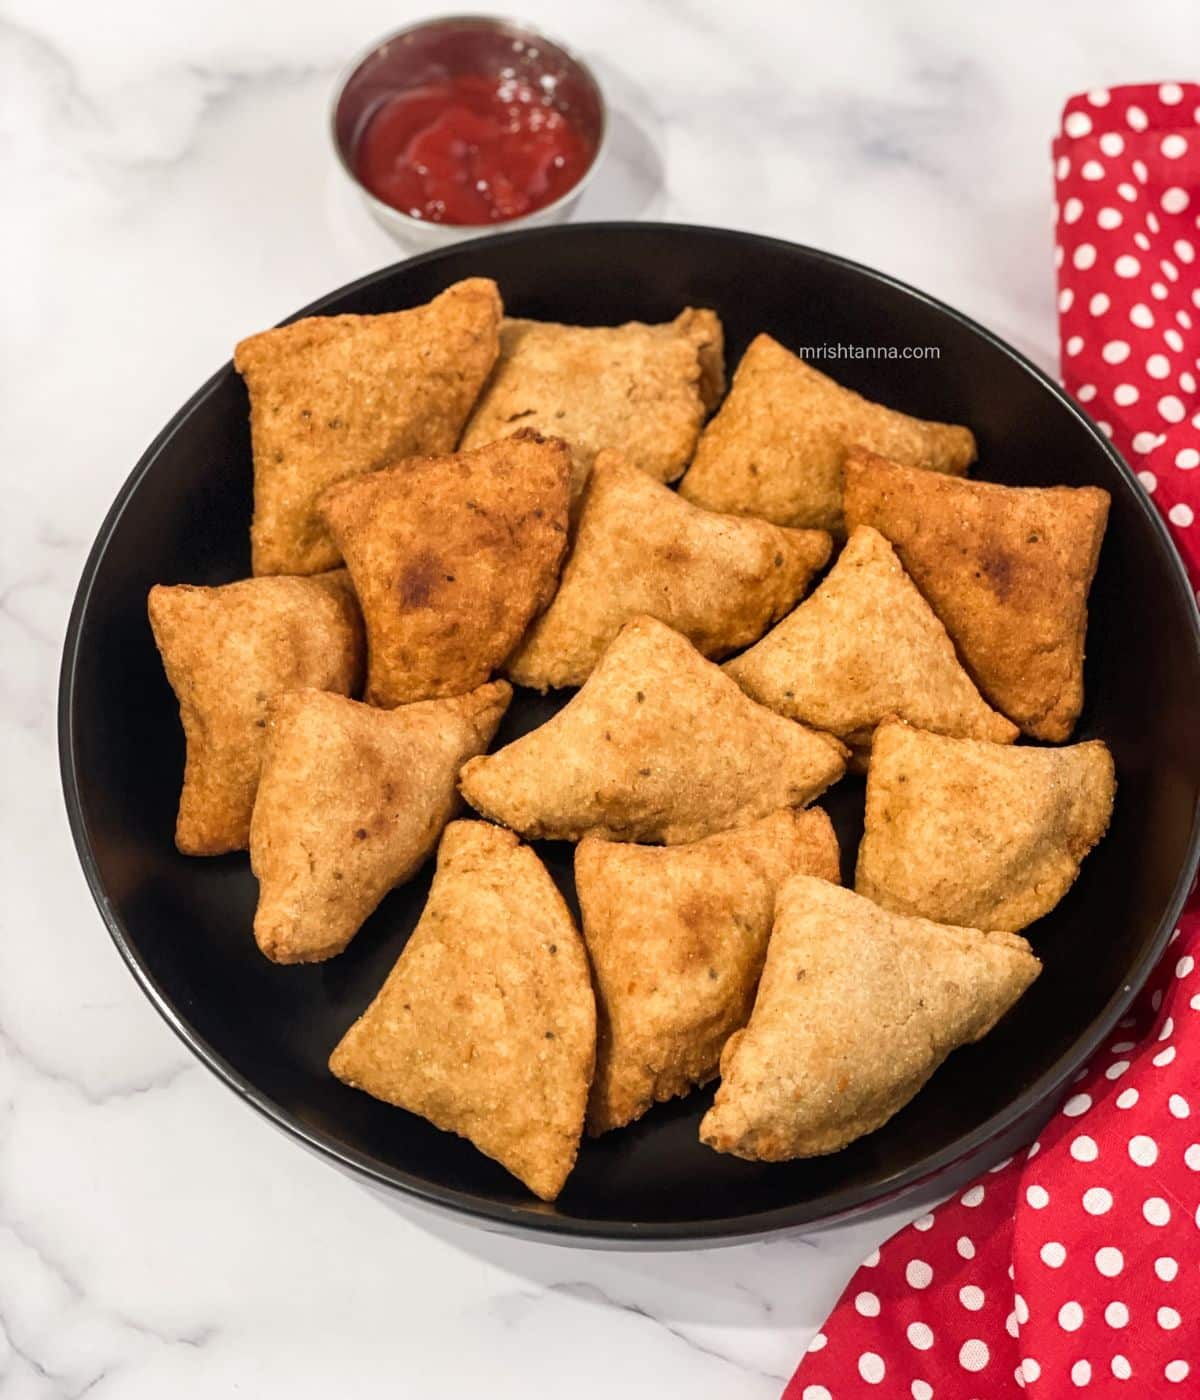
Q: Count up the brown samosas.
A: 14